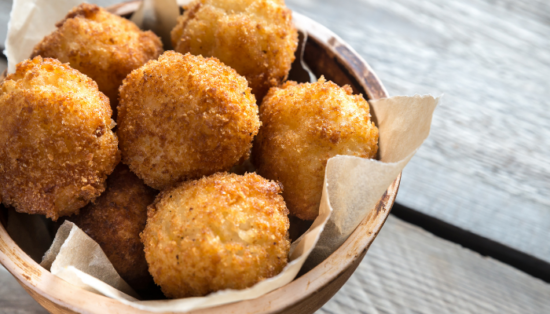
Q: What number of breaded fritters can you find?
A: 7